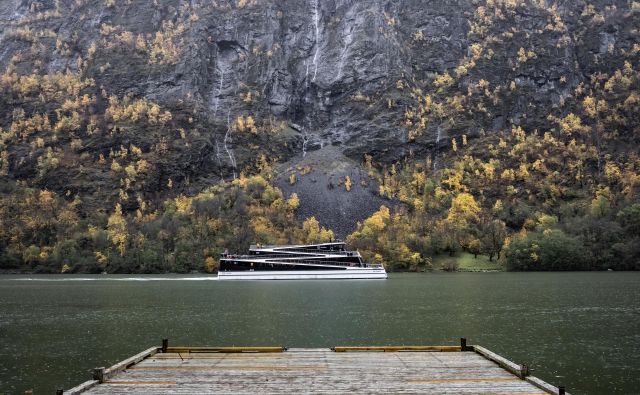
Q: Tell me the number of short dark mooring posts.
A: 6